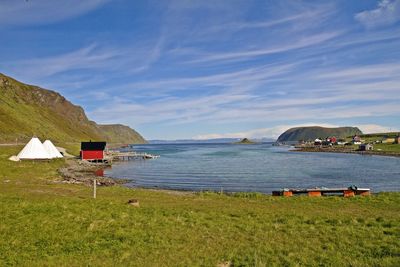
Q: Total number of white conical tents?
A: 2